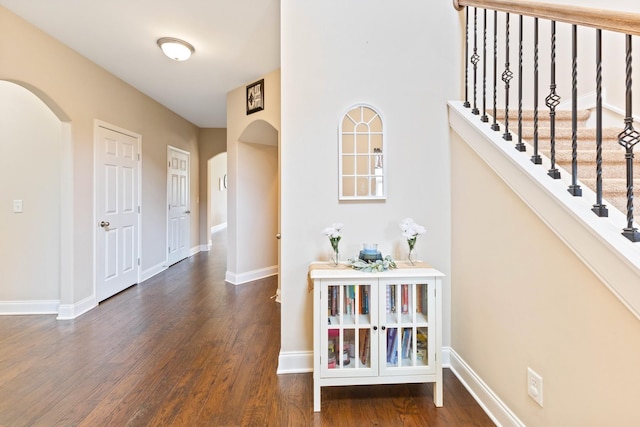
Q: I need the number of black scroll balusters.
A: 4